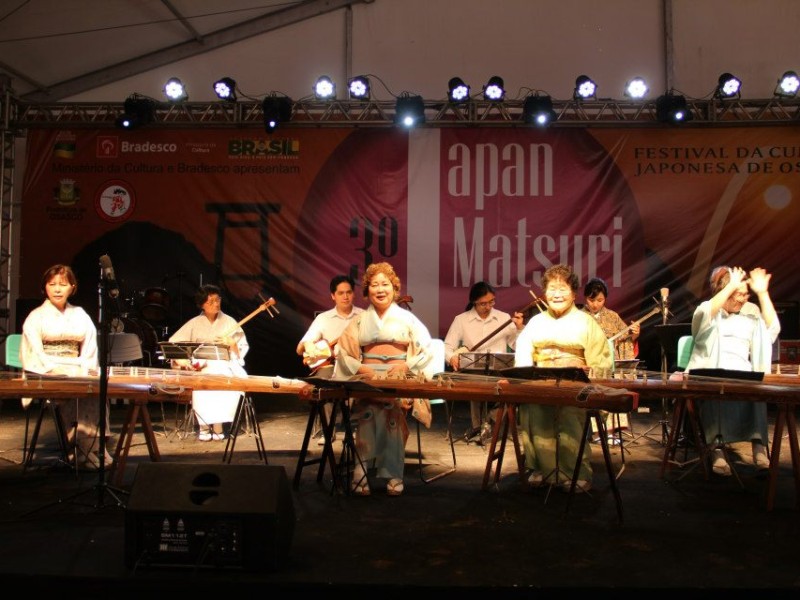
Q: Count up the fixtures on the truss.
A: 15